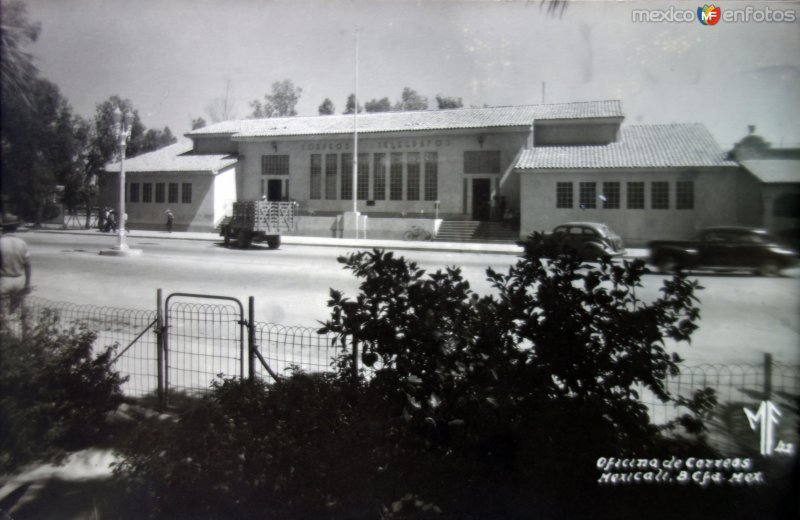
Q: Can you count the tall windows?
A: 8